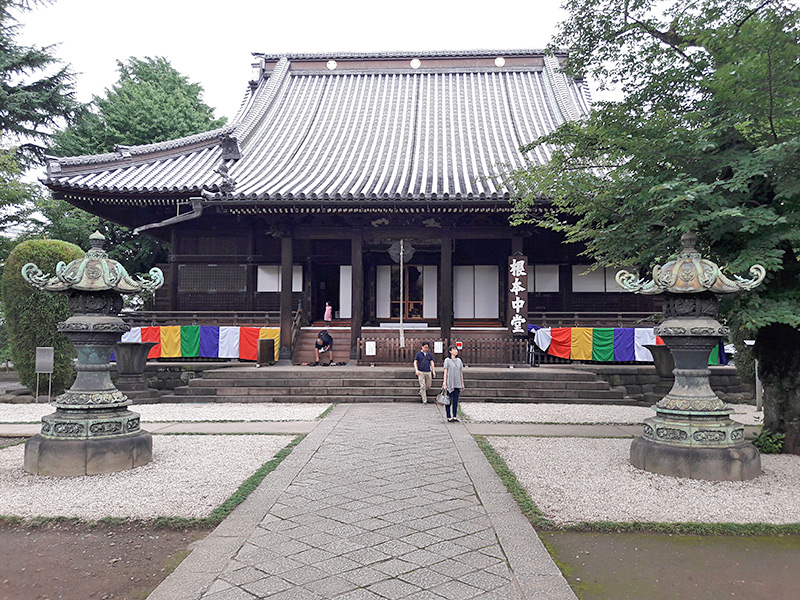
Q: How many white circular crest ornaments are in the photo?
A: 3